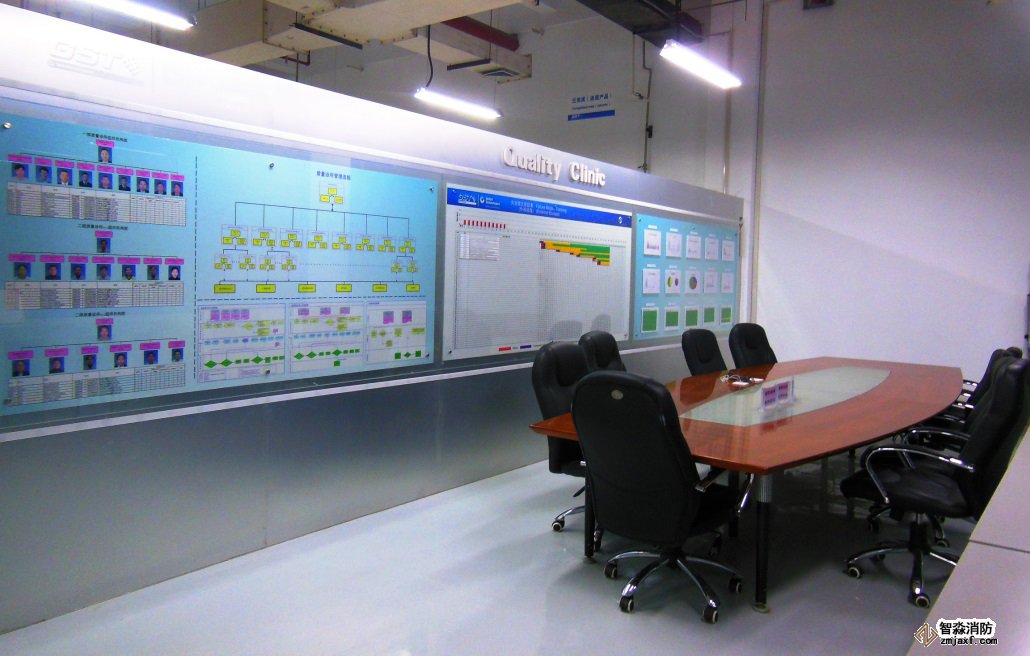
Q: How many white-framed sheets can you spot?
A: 15